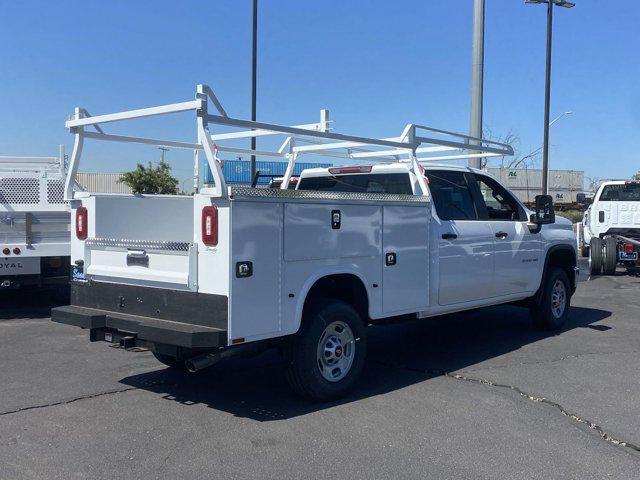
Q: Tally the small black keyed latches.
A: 3